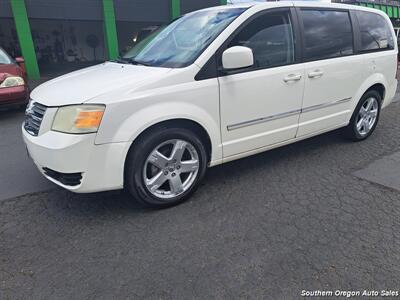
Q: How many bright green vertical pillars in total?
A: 3